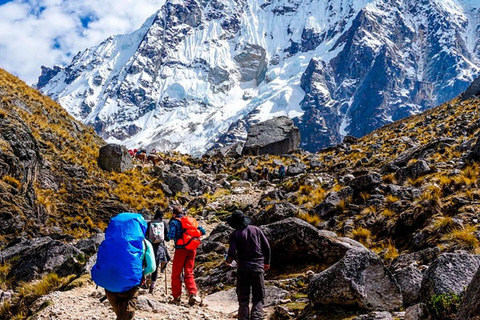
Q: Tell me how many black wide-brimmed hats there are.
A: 1